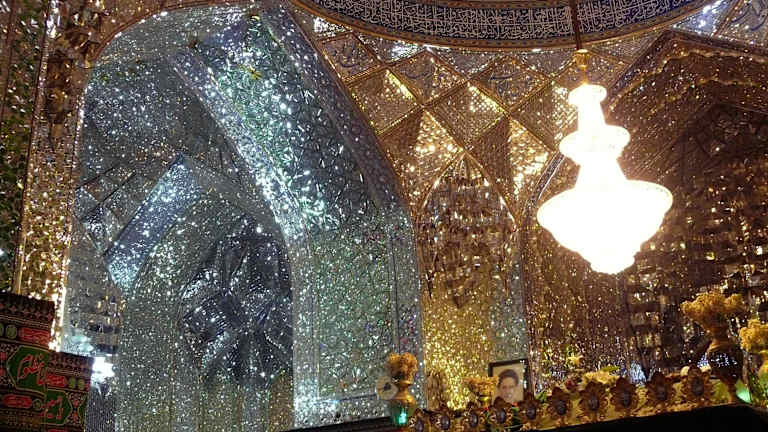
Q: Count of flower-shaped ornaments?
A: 10